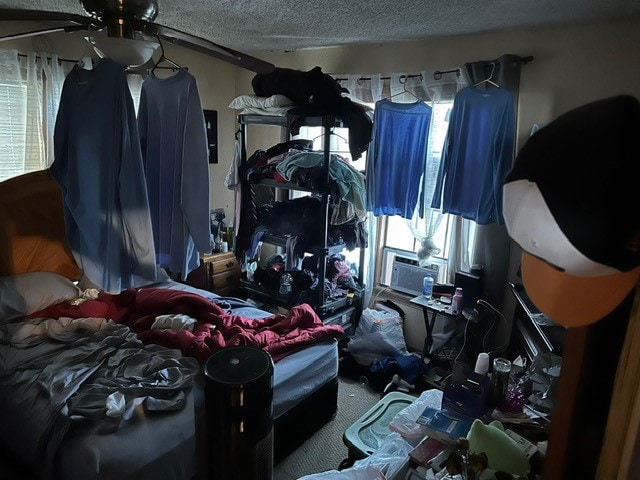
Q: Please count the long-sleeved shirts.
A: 4